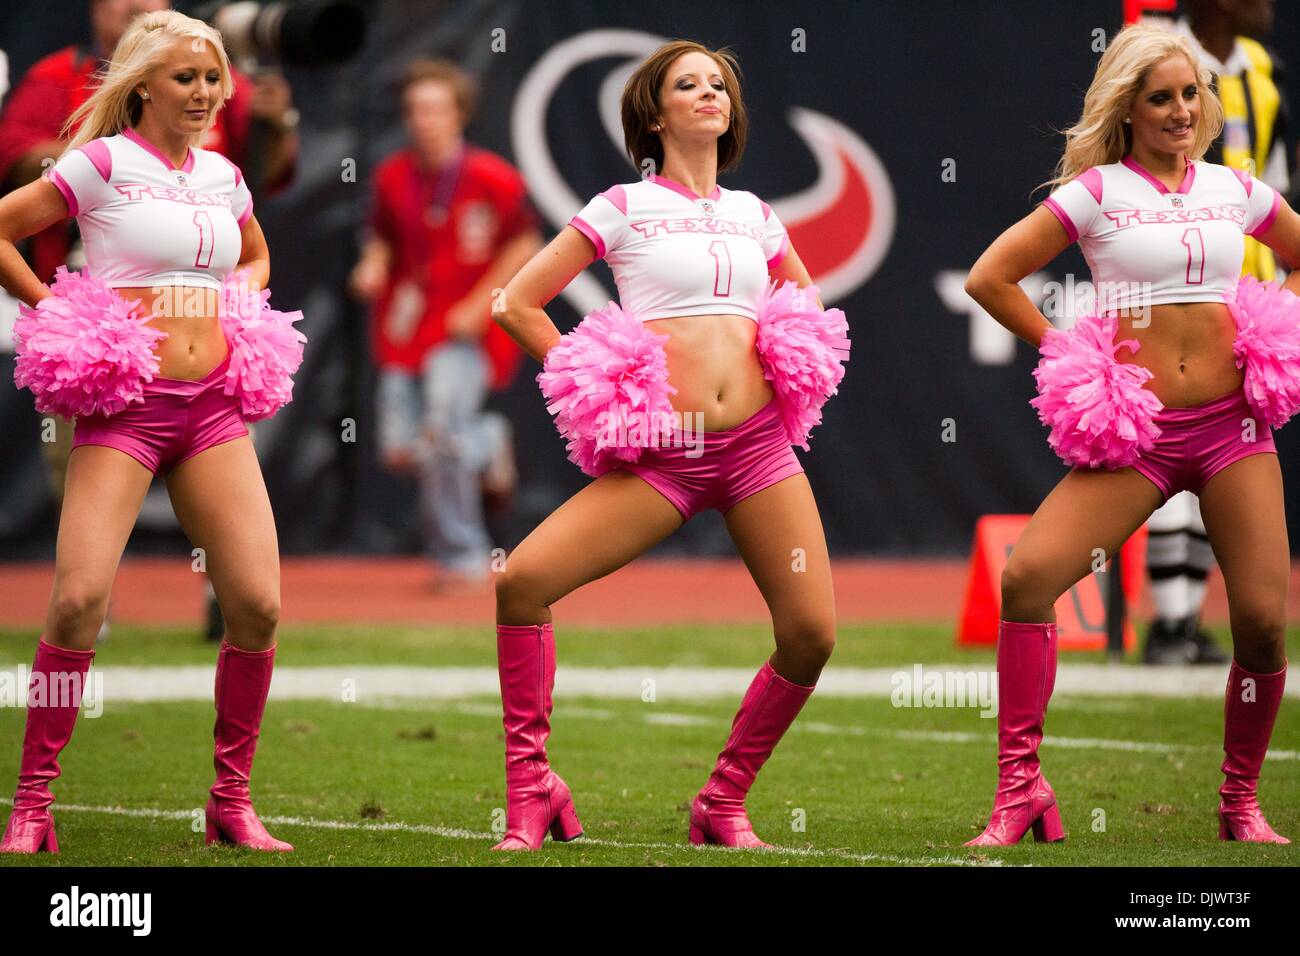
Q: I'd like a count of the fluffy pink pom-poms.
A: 6